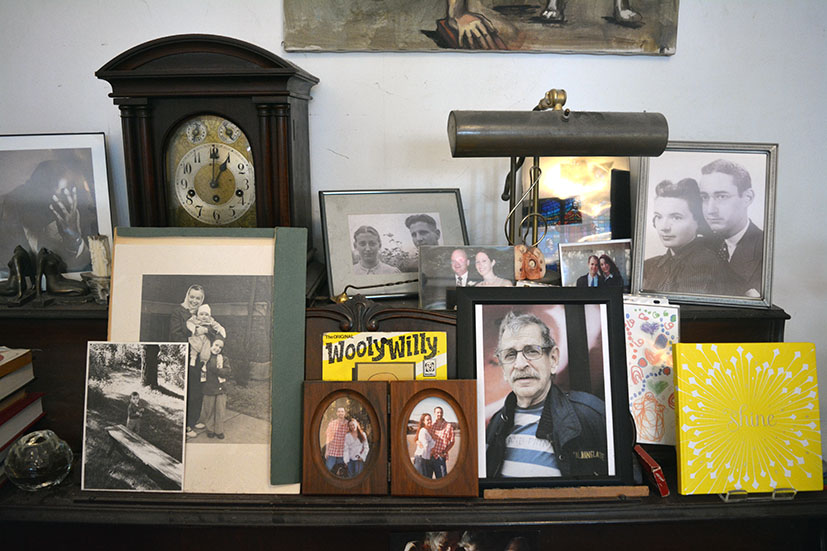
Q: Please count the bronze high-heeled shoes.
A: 2